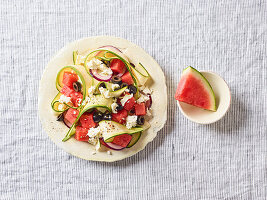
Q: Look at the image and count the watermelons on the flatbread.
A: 12